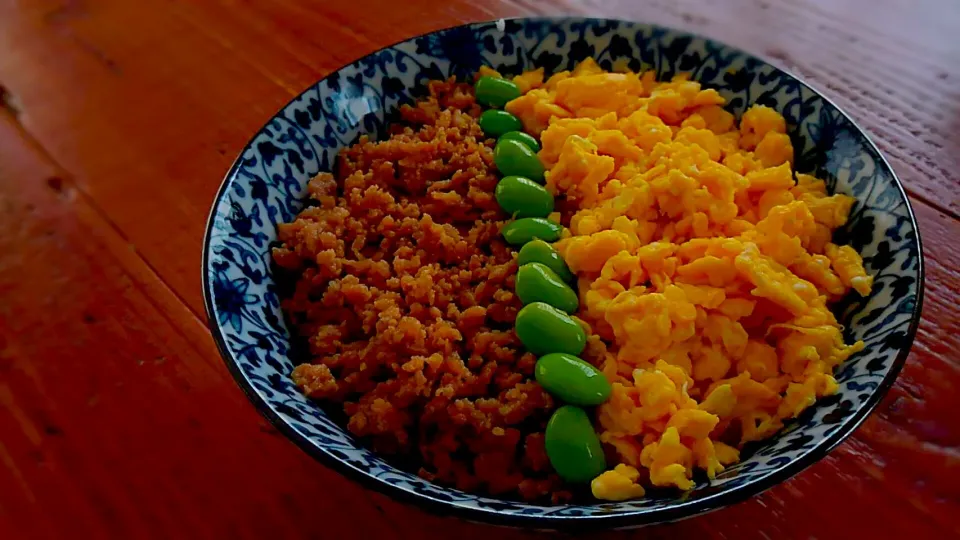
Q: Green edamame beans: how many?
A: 11